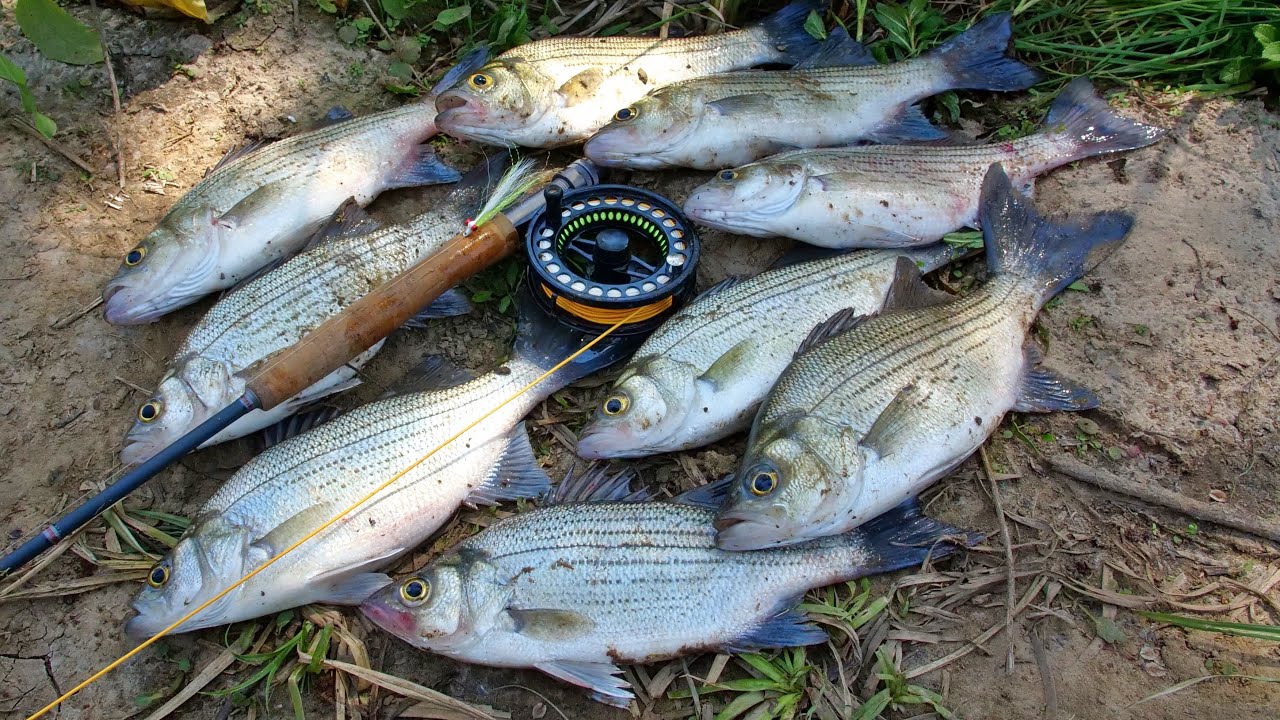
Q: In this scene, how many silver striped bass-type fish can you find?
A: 9